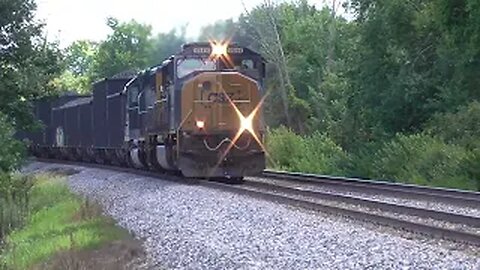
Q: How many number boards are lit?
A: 2